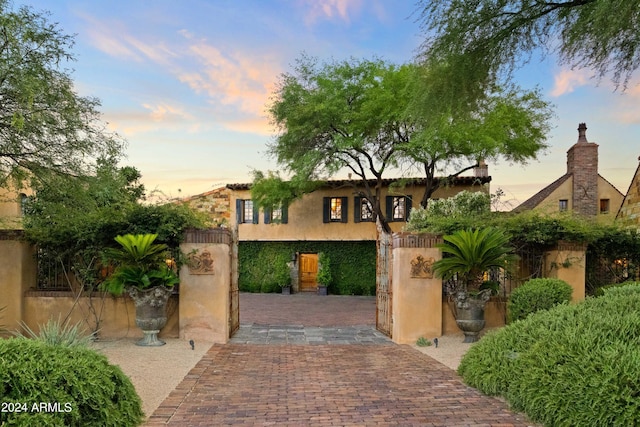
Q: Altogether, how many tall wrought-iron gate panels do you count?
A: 2